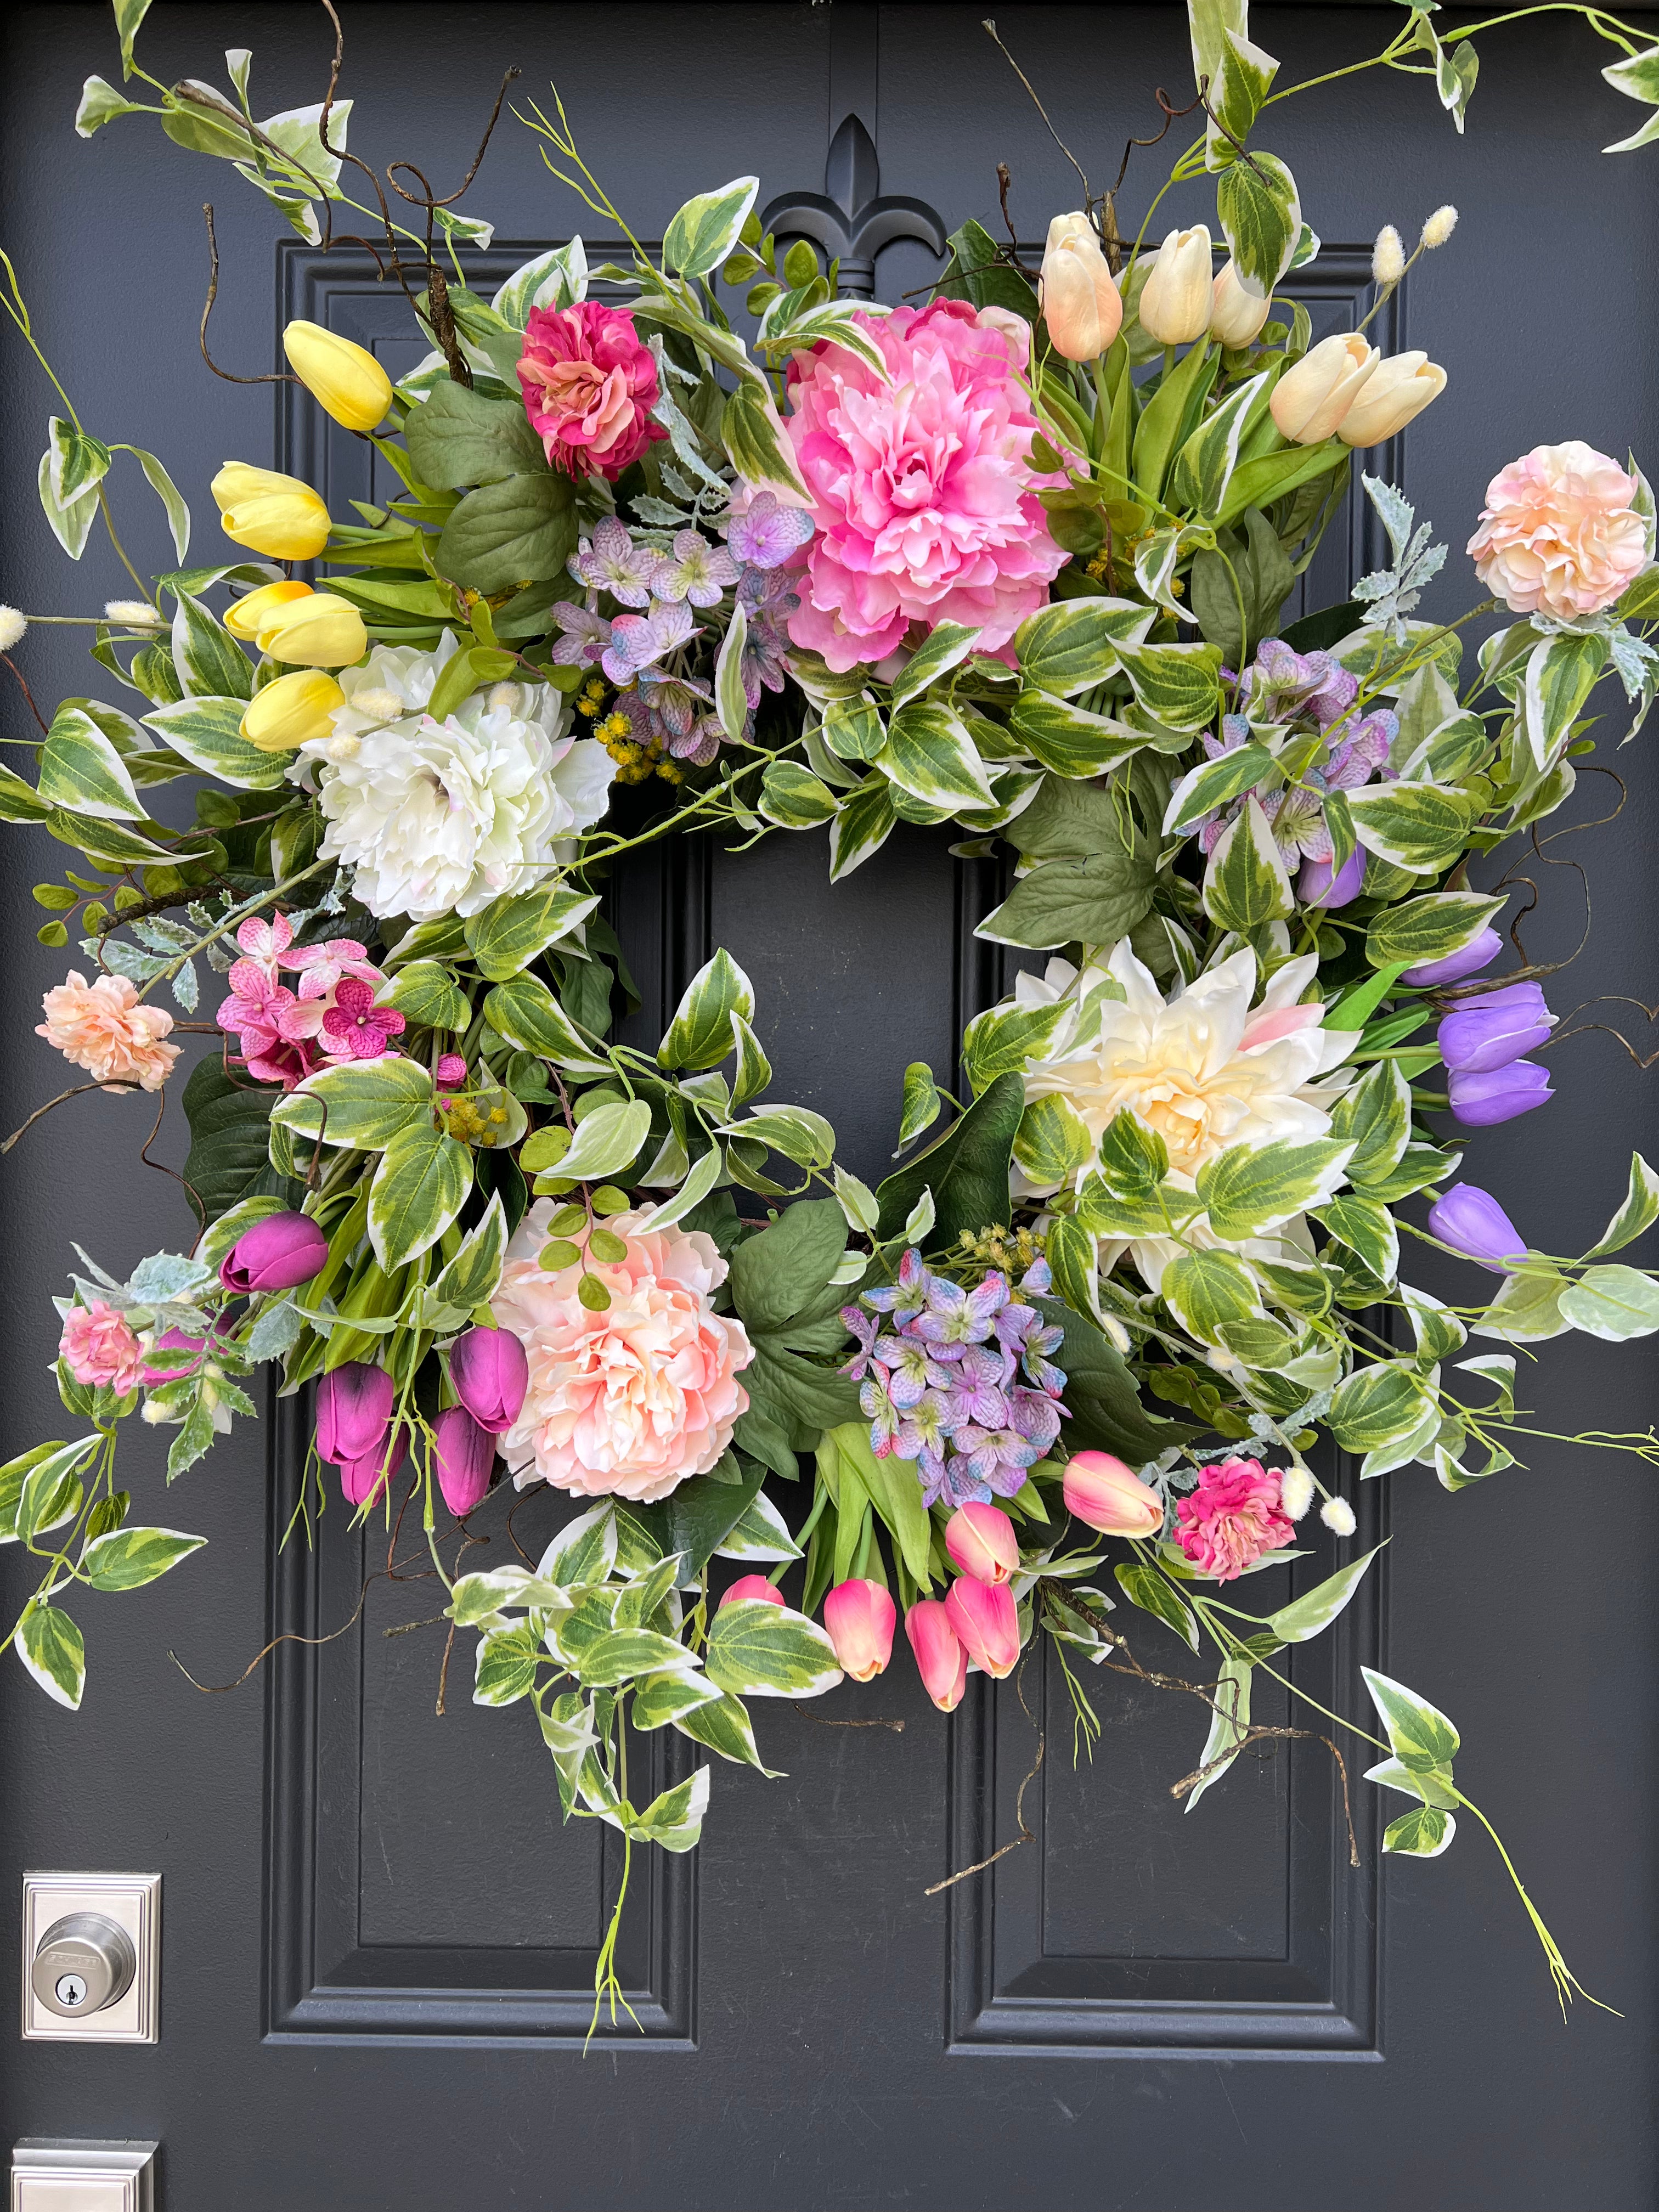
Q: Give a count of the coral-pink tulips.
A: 6